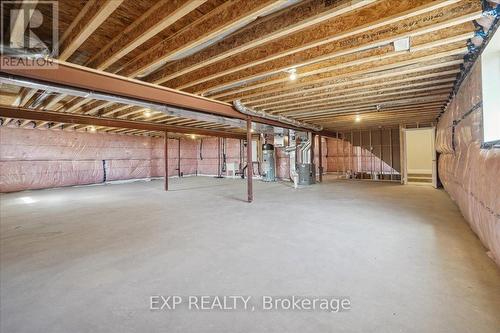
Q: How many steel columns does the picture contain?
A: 3